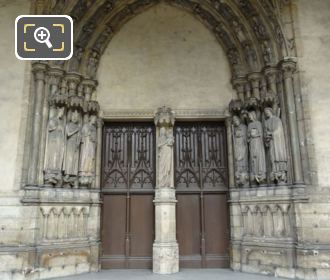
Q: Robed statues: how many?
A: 7